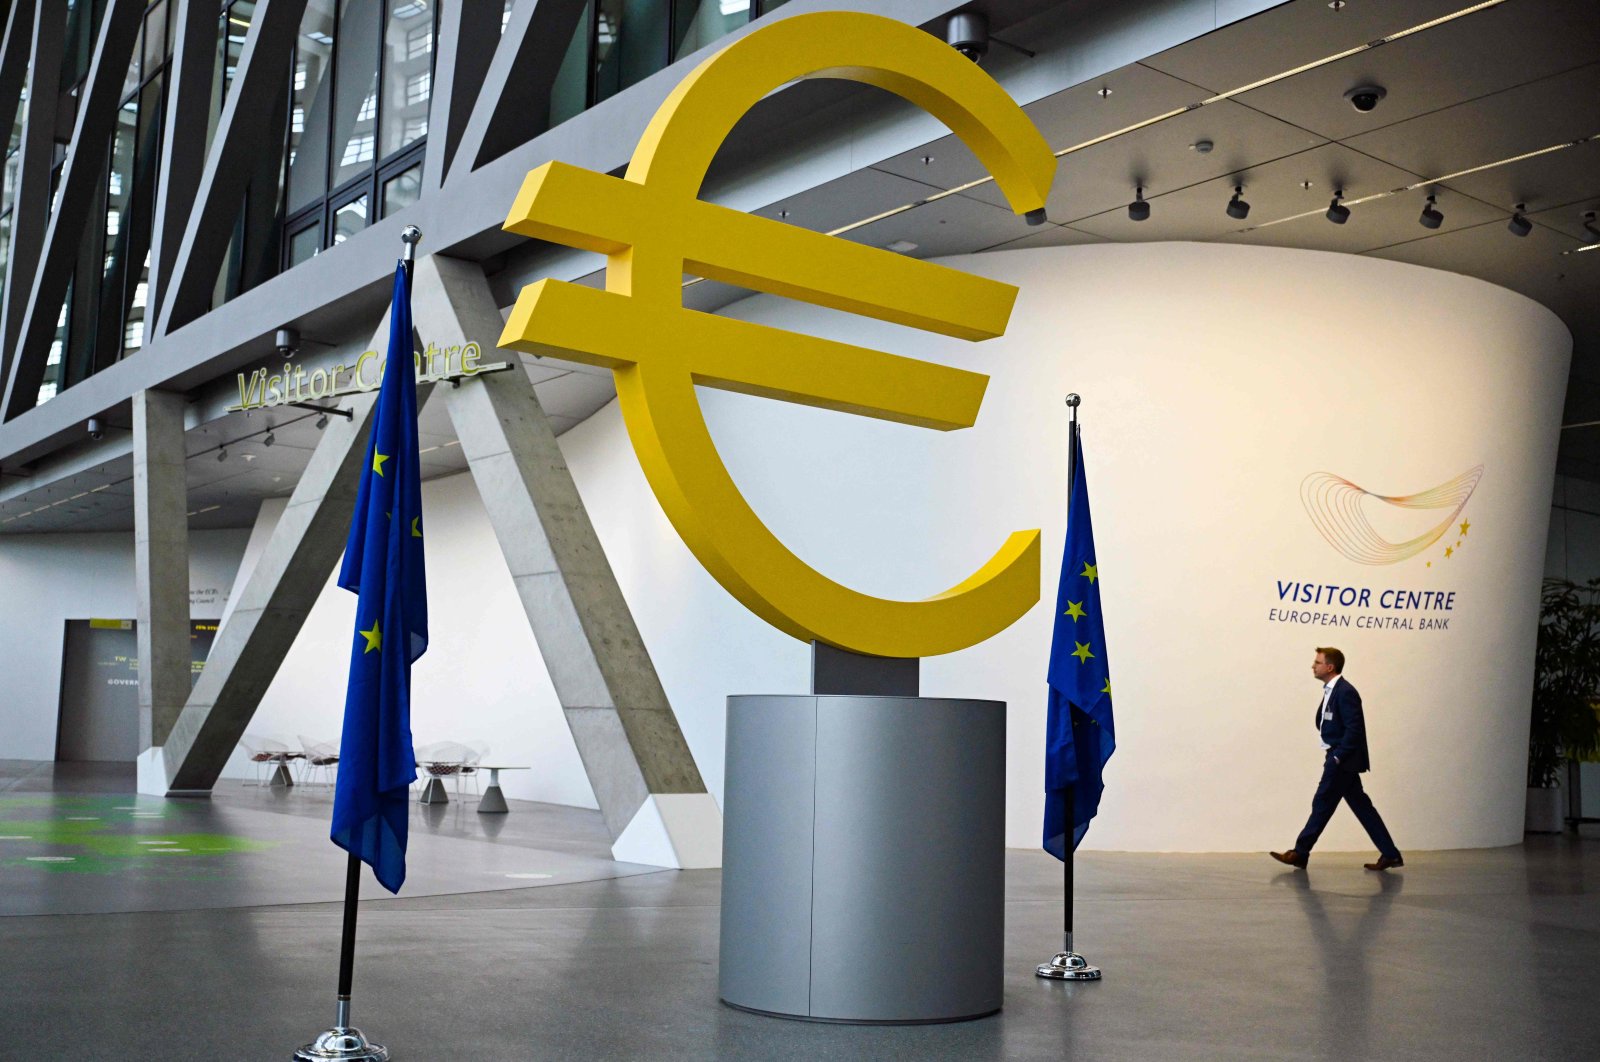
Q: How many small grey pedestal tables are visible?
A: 3